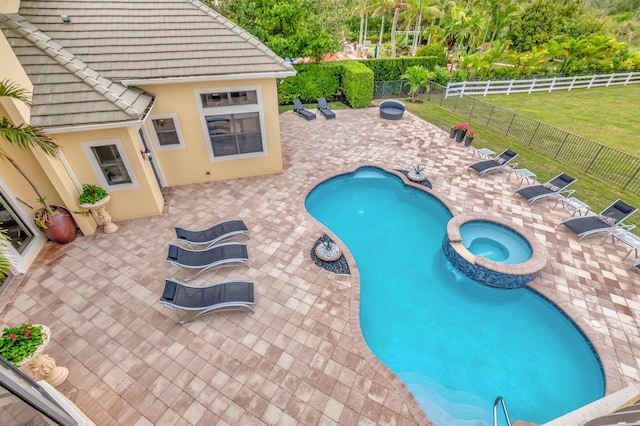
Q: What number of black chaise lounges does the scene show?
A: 8